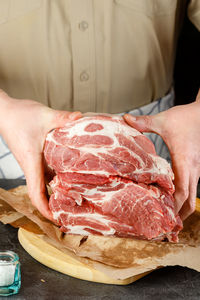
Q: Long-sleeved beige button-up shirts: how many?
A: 1